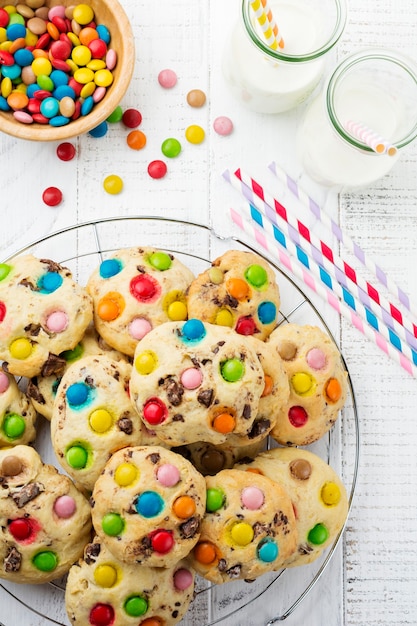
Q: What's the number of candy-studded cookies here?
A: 15